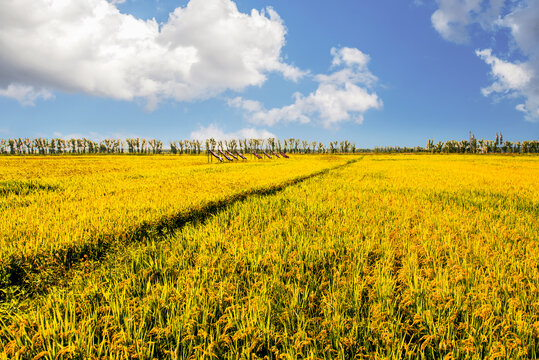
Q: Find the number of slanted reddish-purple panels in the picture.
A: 8